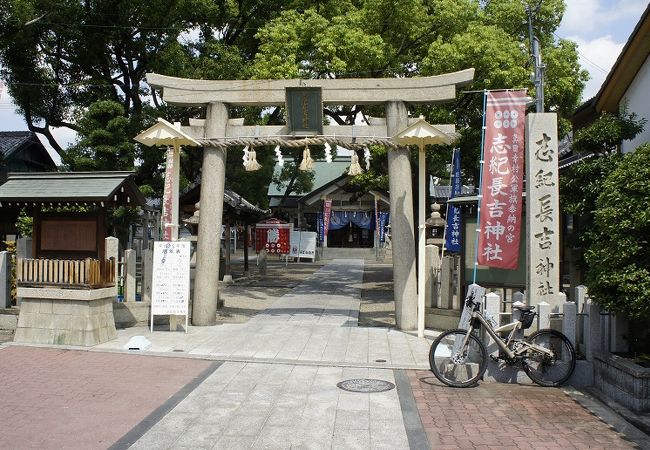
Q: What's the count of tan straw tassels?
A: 3